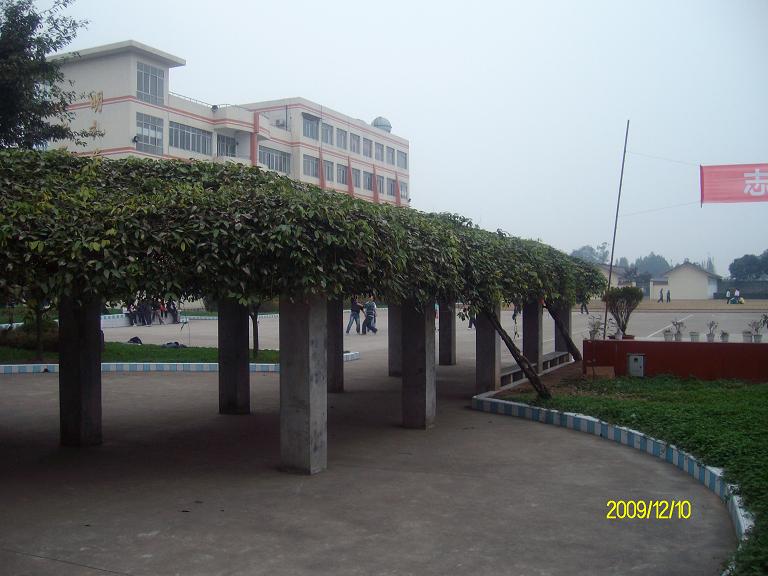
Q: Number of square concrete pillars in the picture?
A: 10